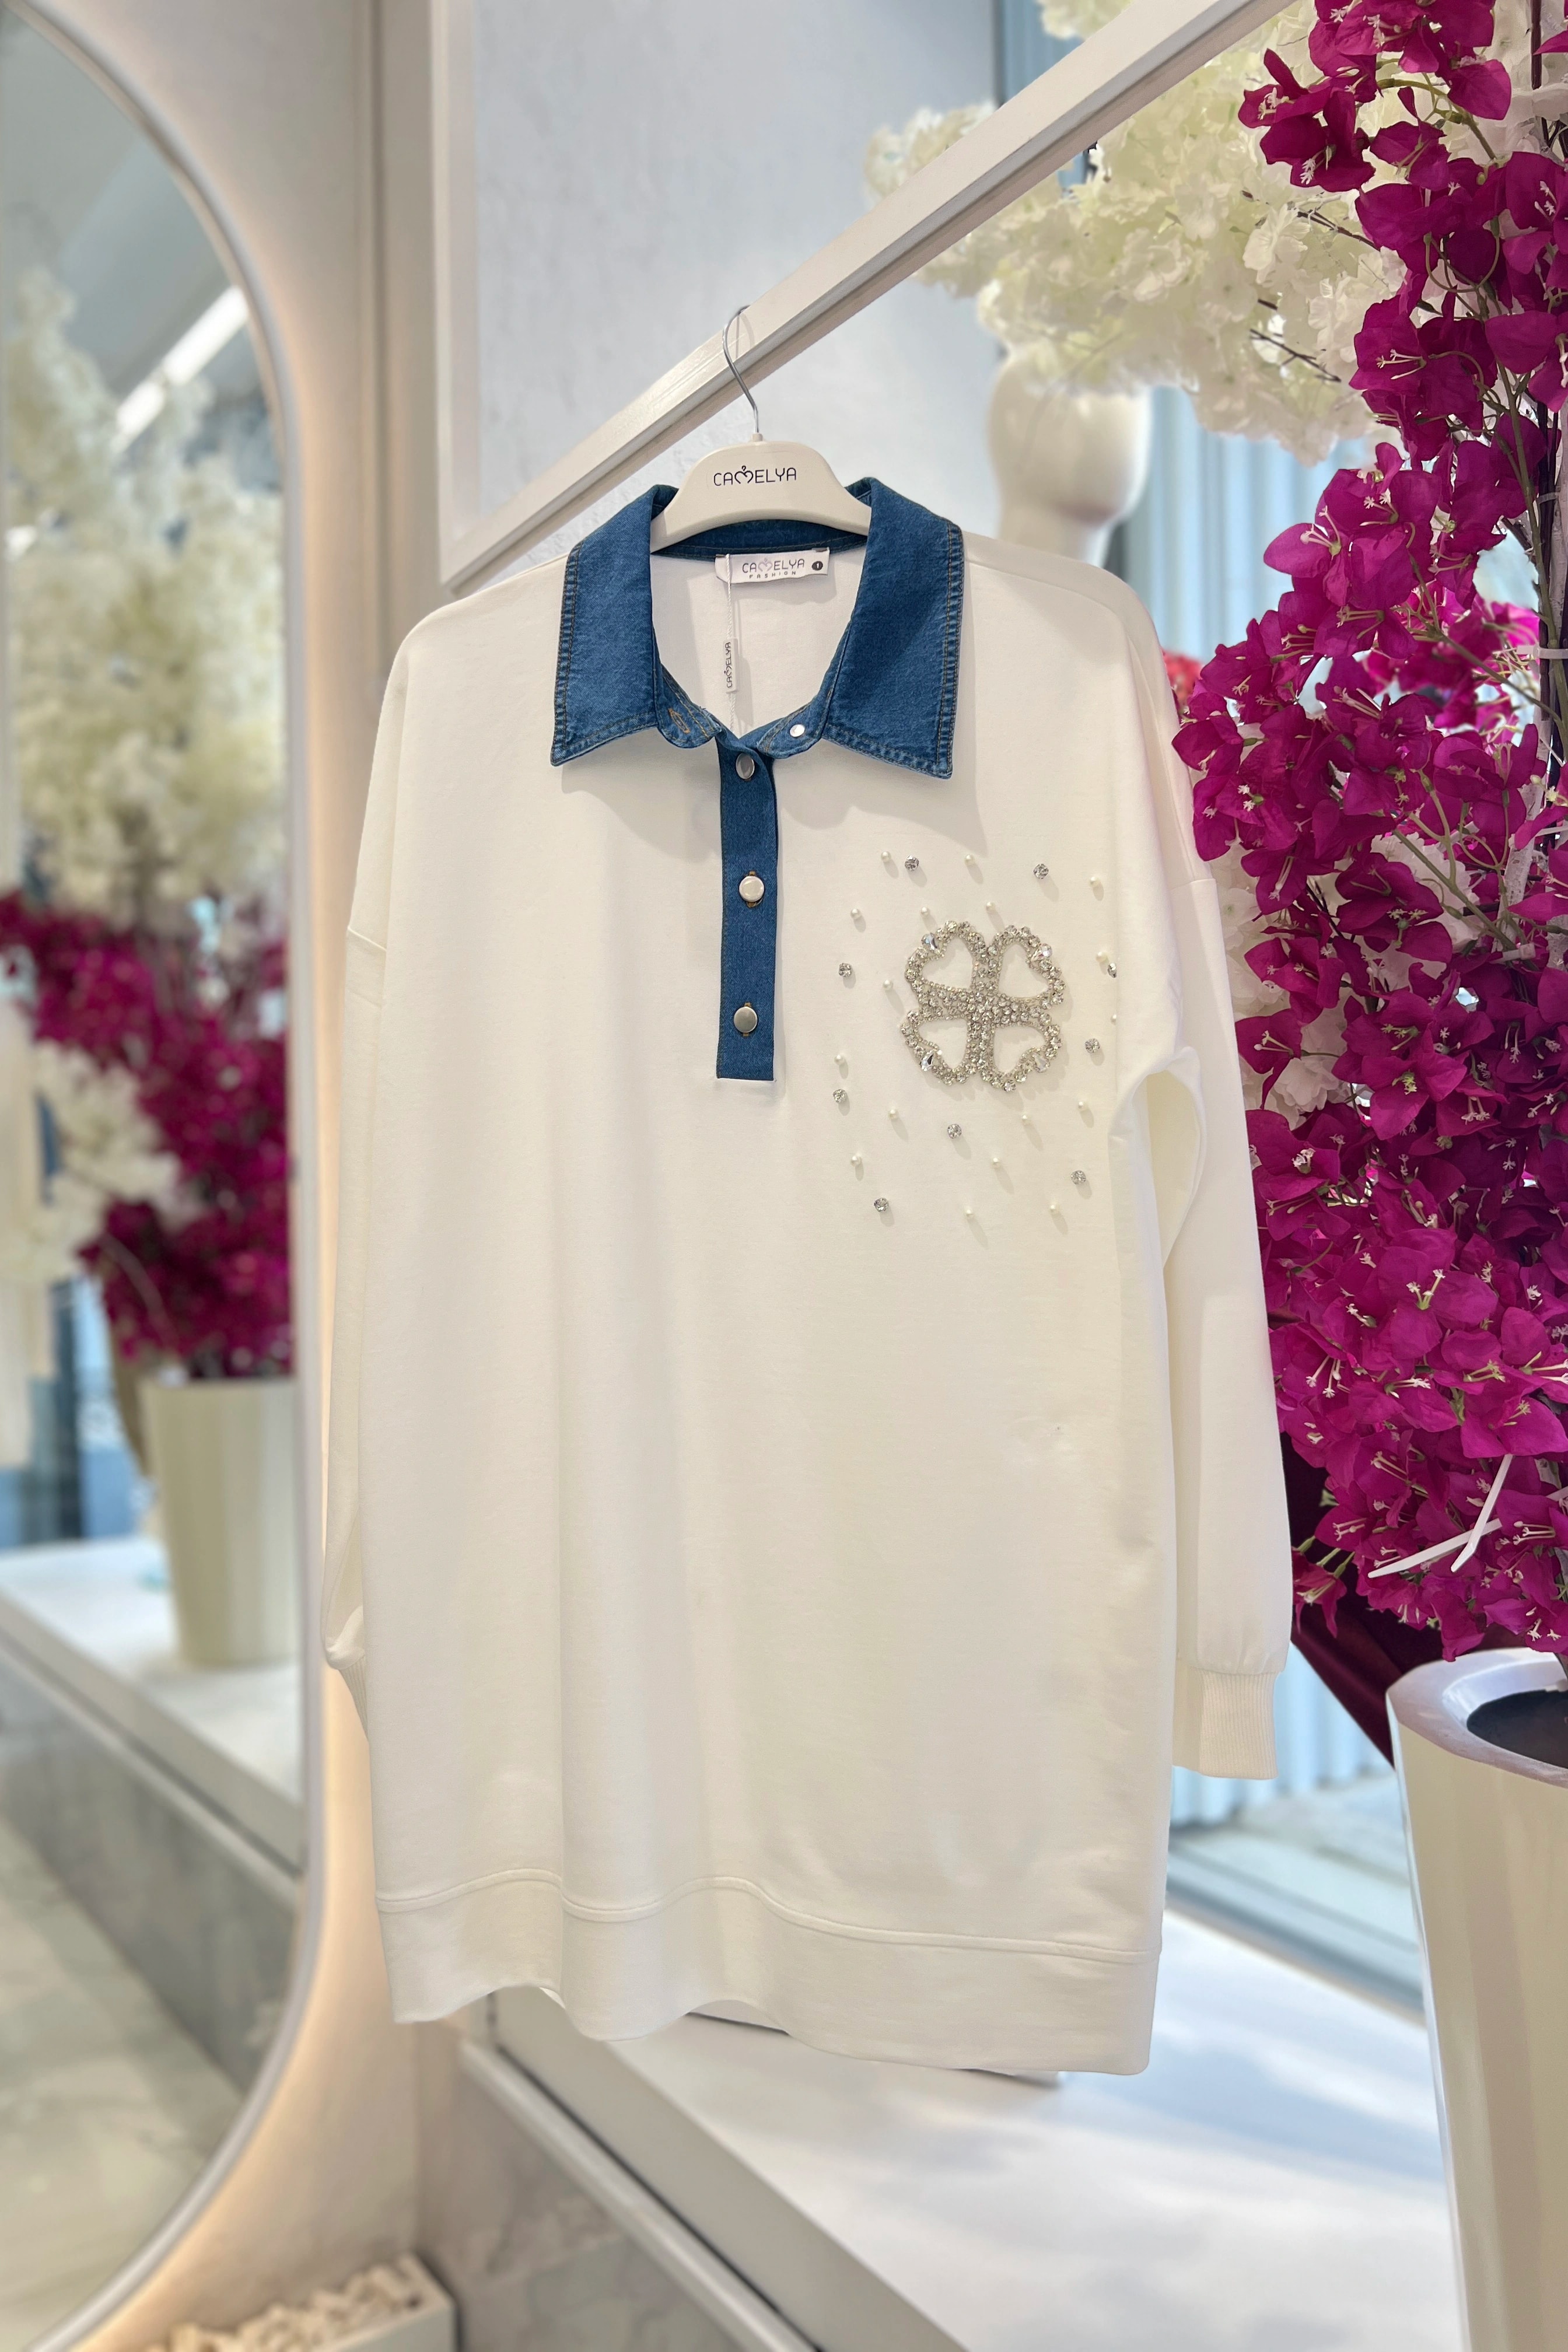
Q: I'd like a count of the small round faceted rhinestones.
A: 9